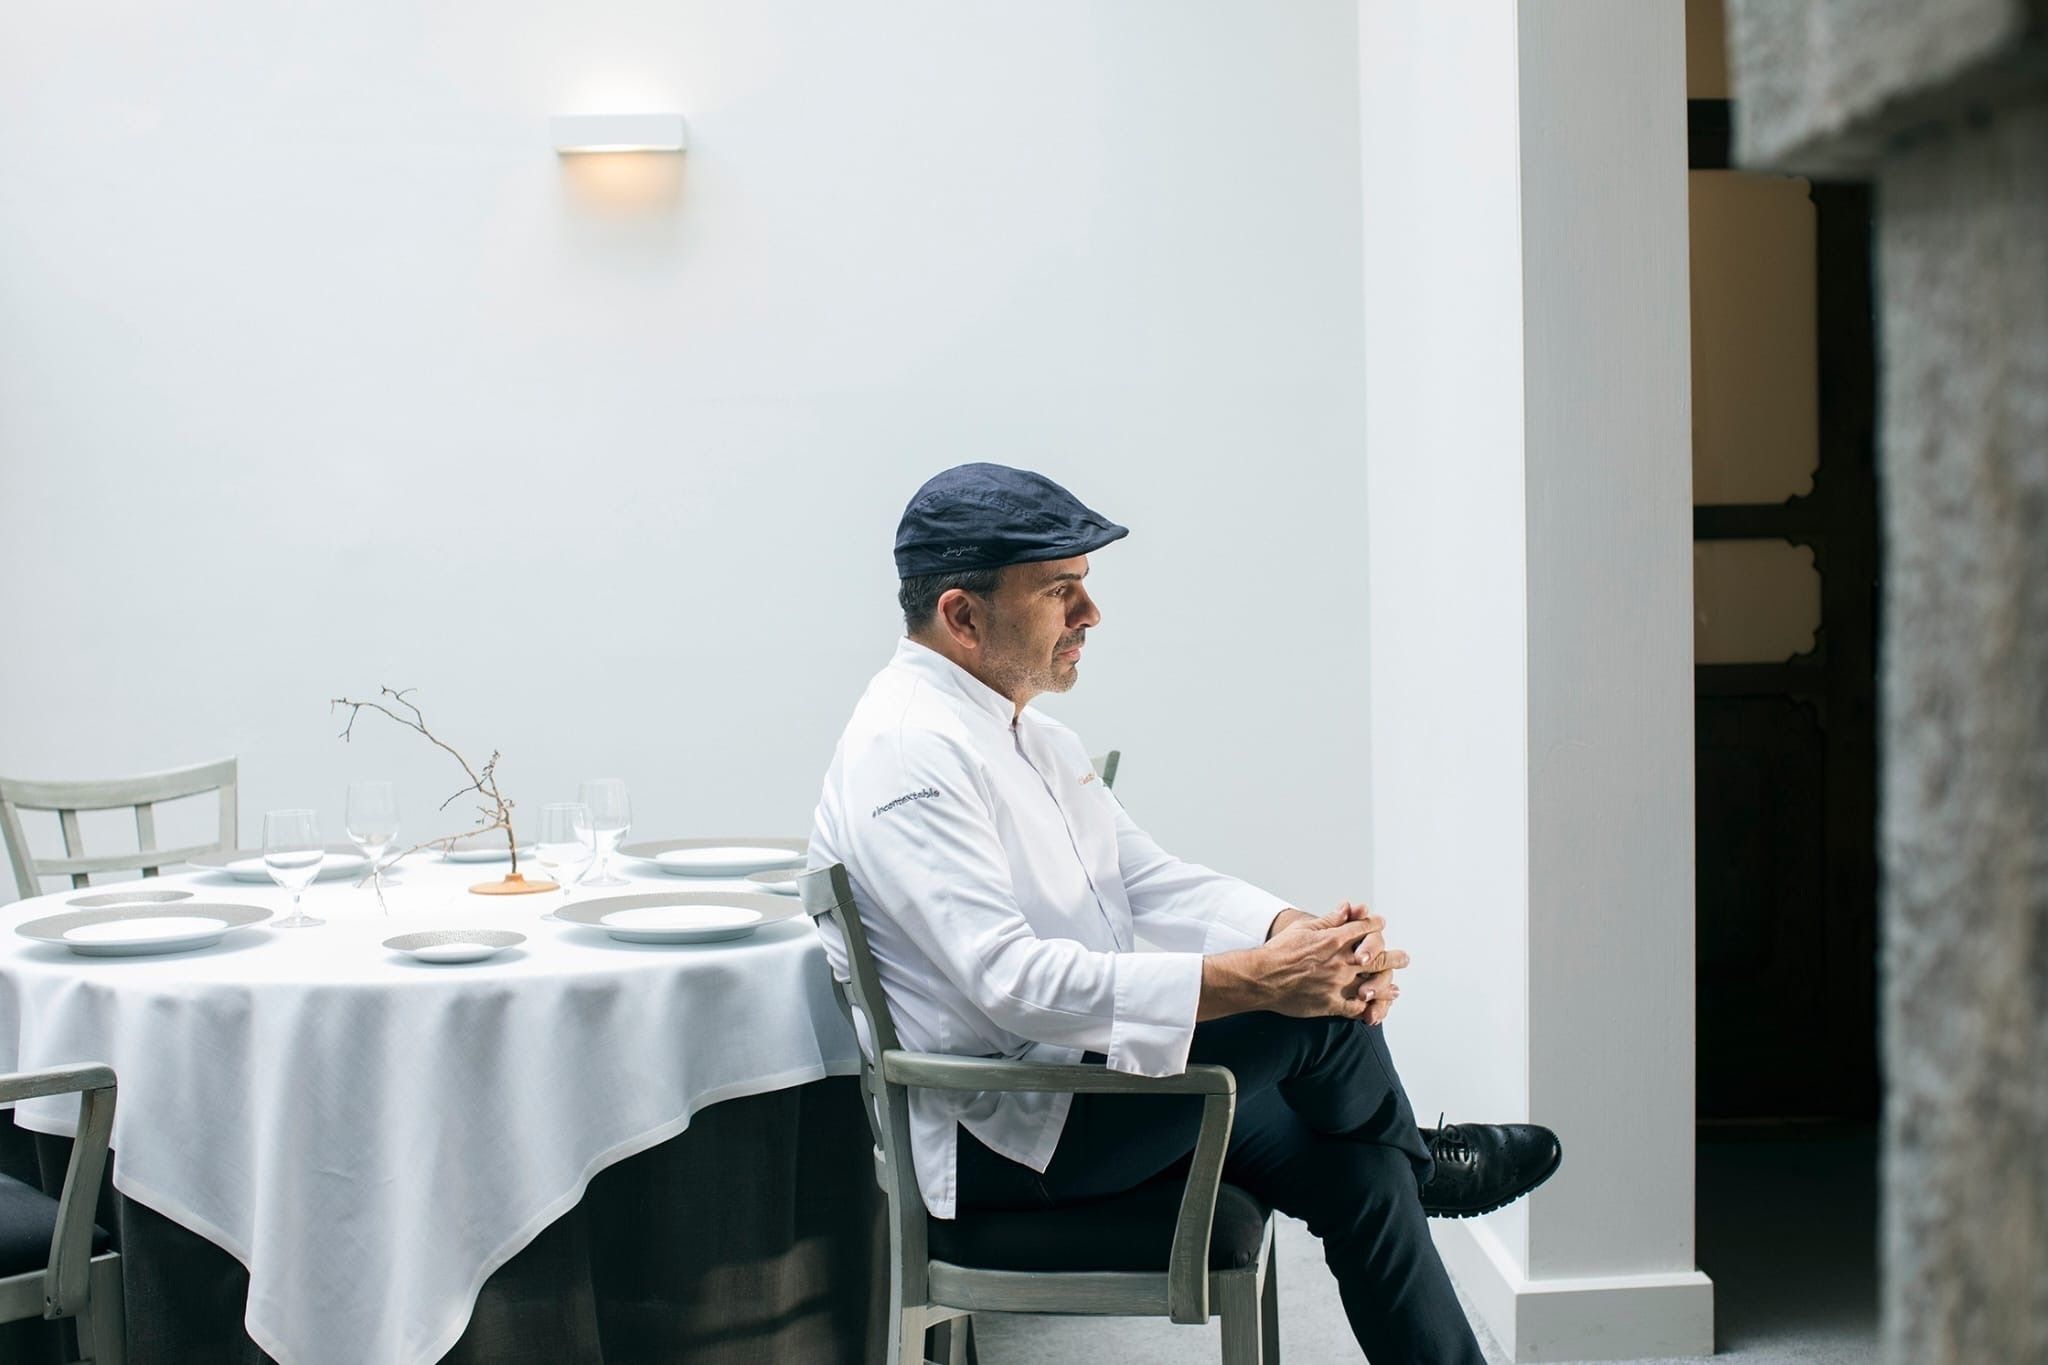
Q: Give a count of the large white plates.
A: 4